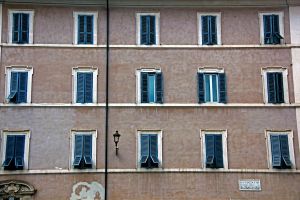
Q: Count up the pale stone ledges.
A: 3